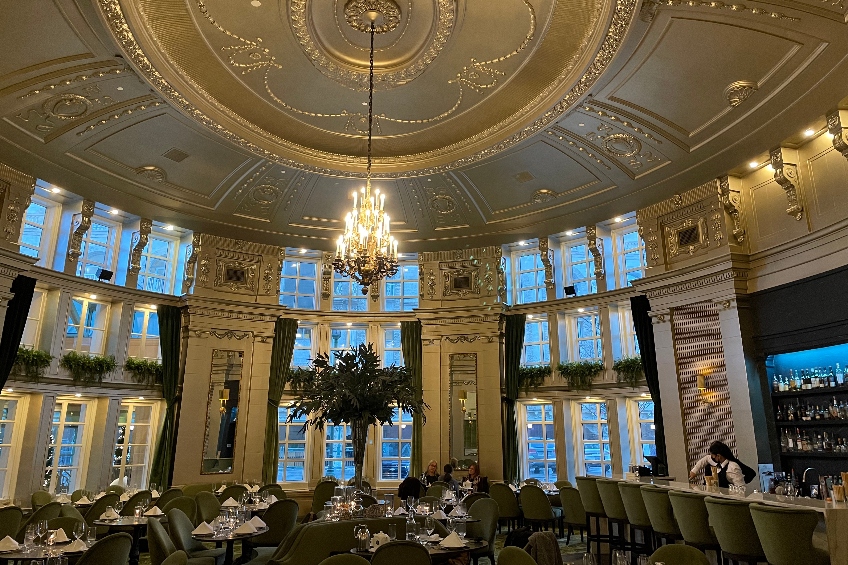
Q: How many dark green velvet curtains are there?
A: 6